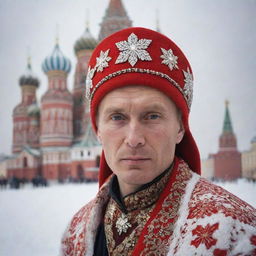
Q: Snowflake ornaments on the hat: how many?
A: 5